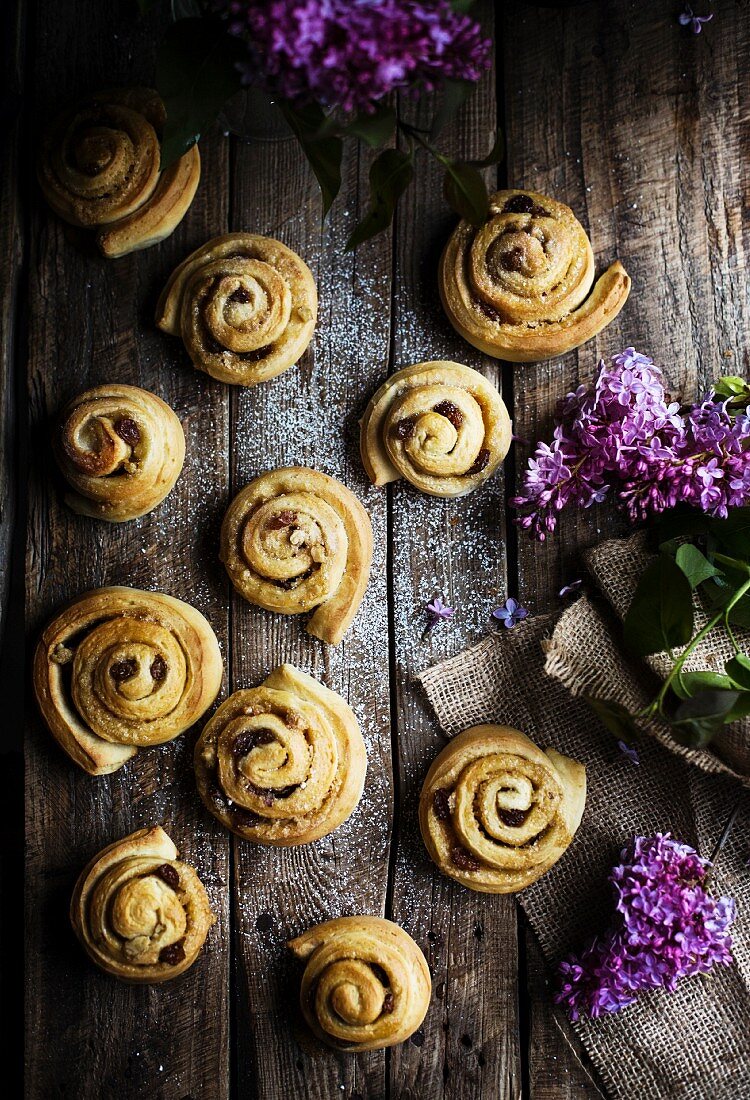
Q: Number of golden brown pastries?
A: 11